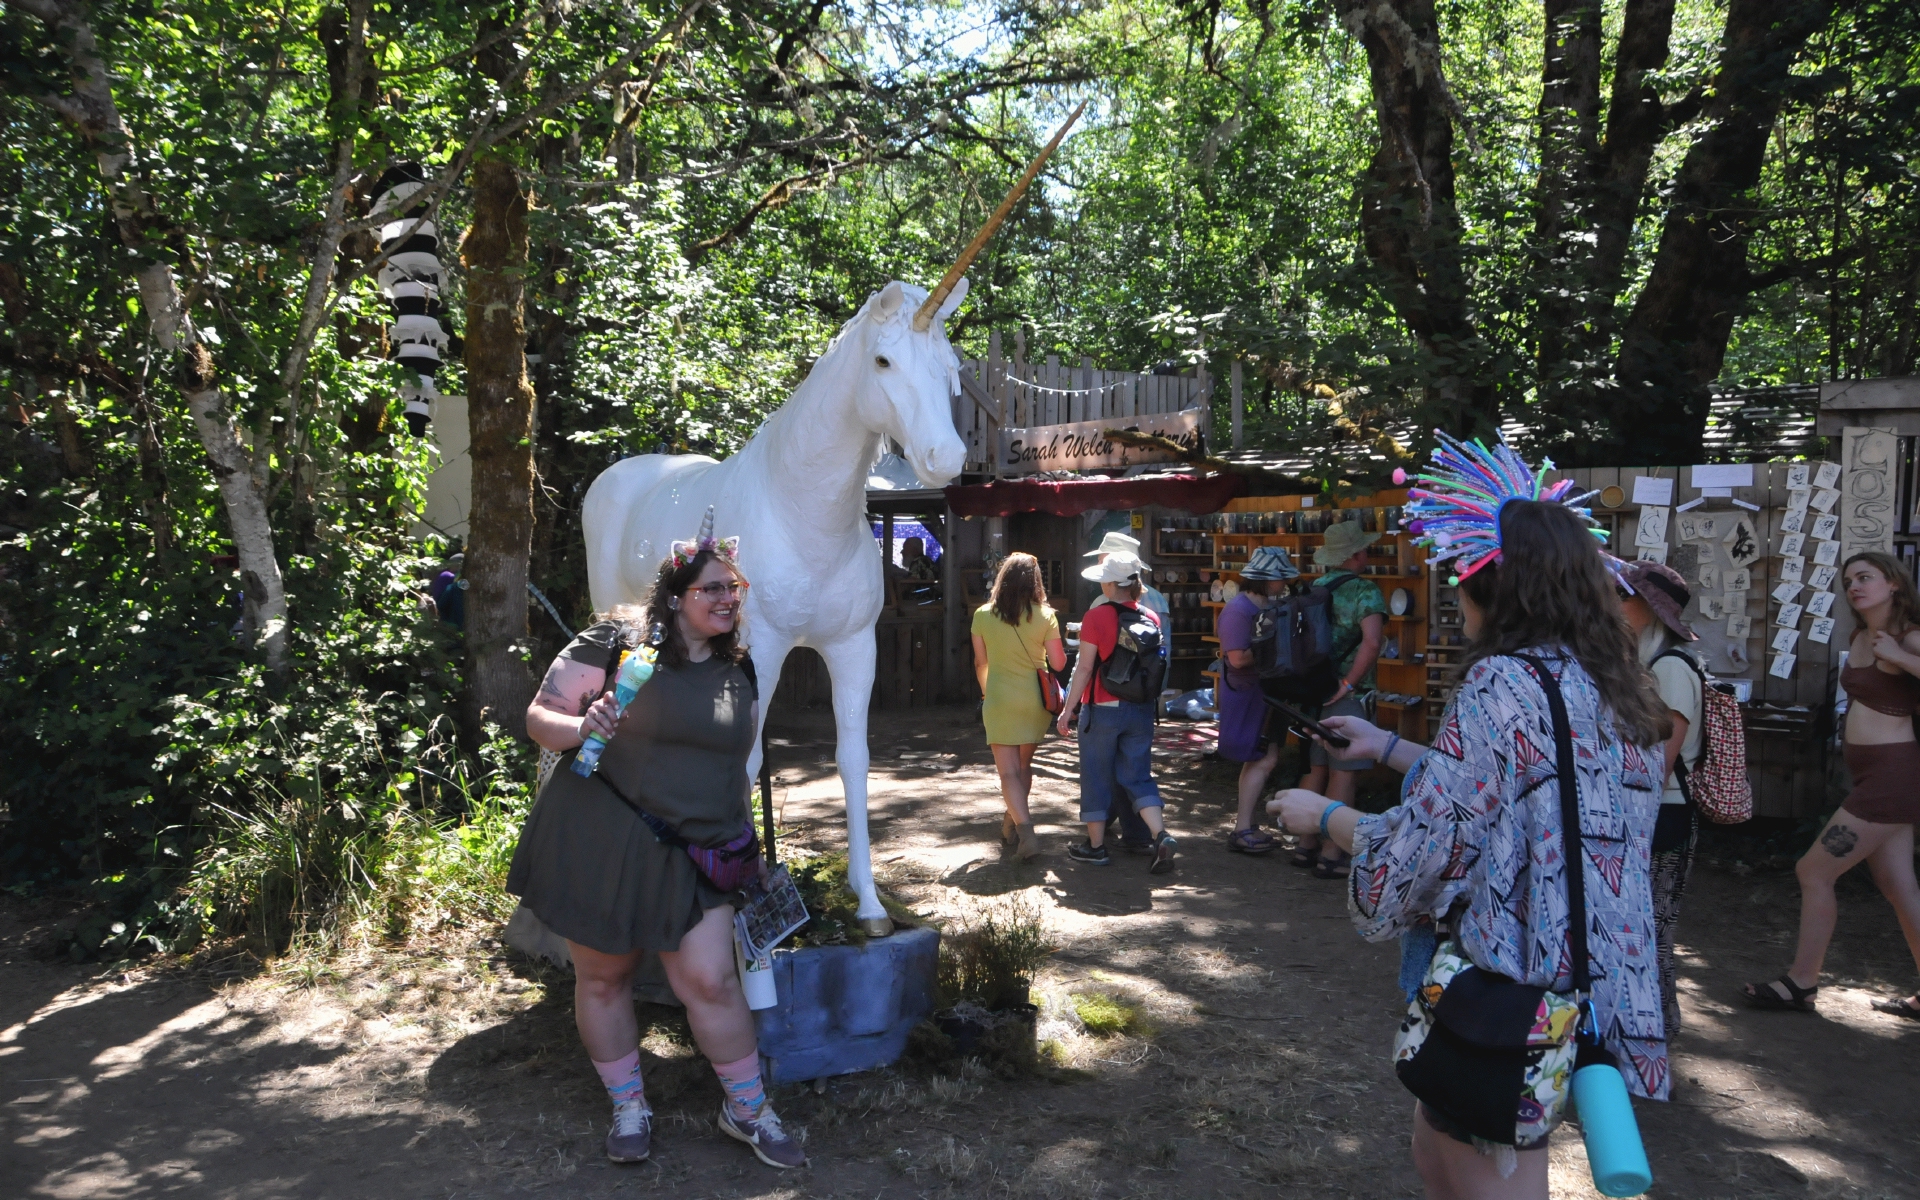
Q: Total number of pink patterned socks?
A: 2